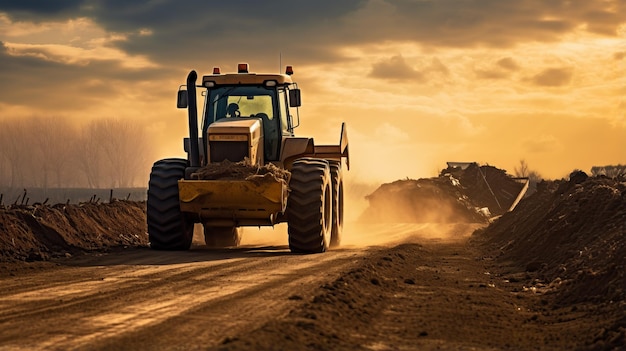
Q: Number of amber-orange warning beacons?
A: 3